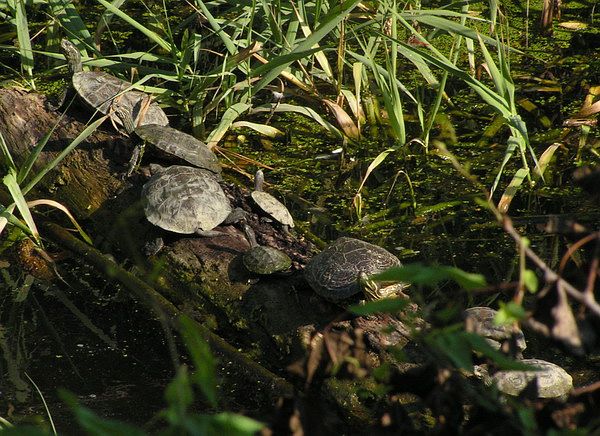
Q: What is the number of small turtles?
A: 2